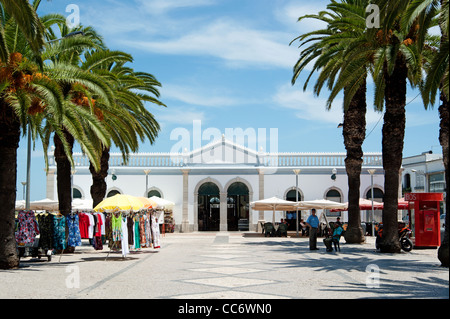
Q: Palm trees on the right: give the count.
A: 3